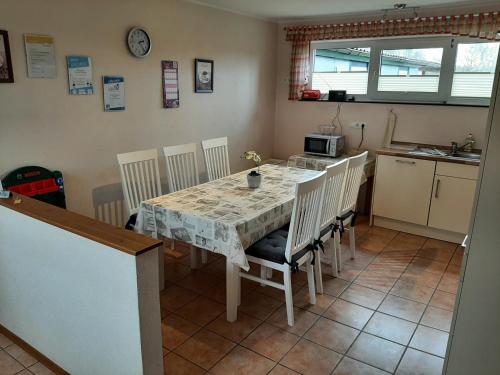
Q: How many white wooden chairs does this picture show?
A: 6